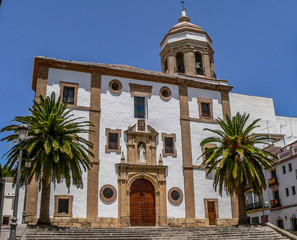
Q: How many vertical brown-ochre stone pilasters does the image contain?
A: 4